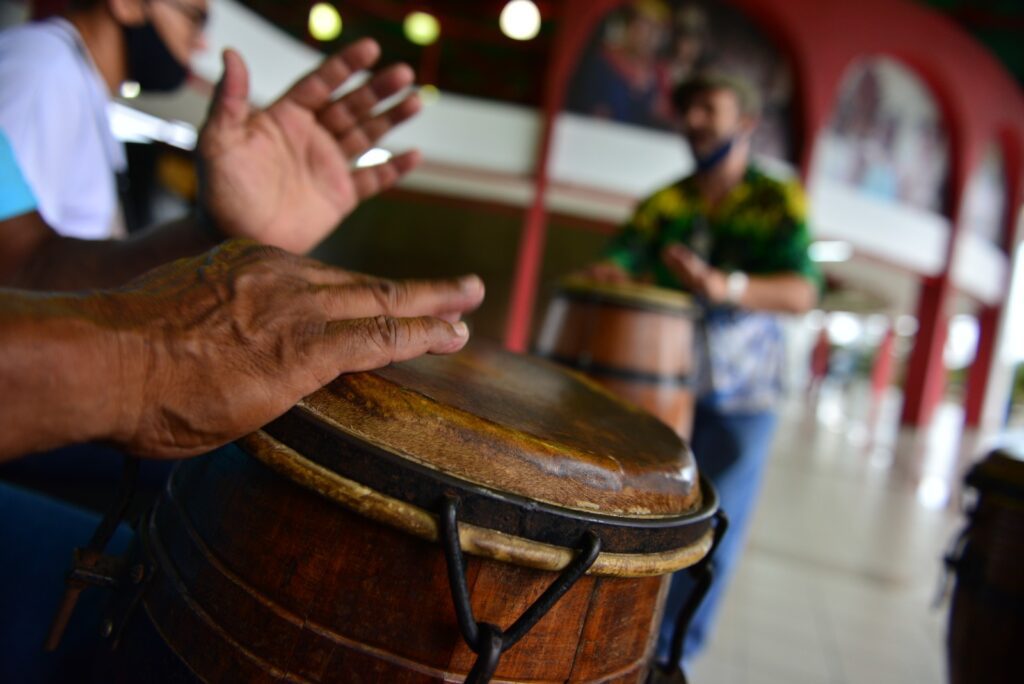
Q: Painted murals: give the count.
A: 3